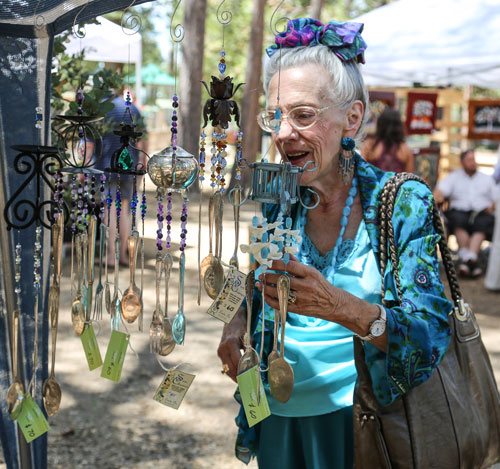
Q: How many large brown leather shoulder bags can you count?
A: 1